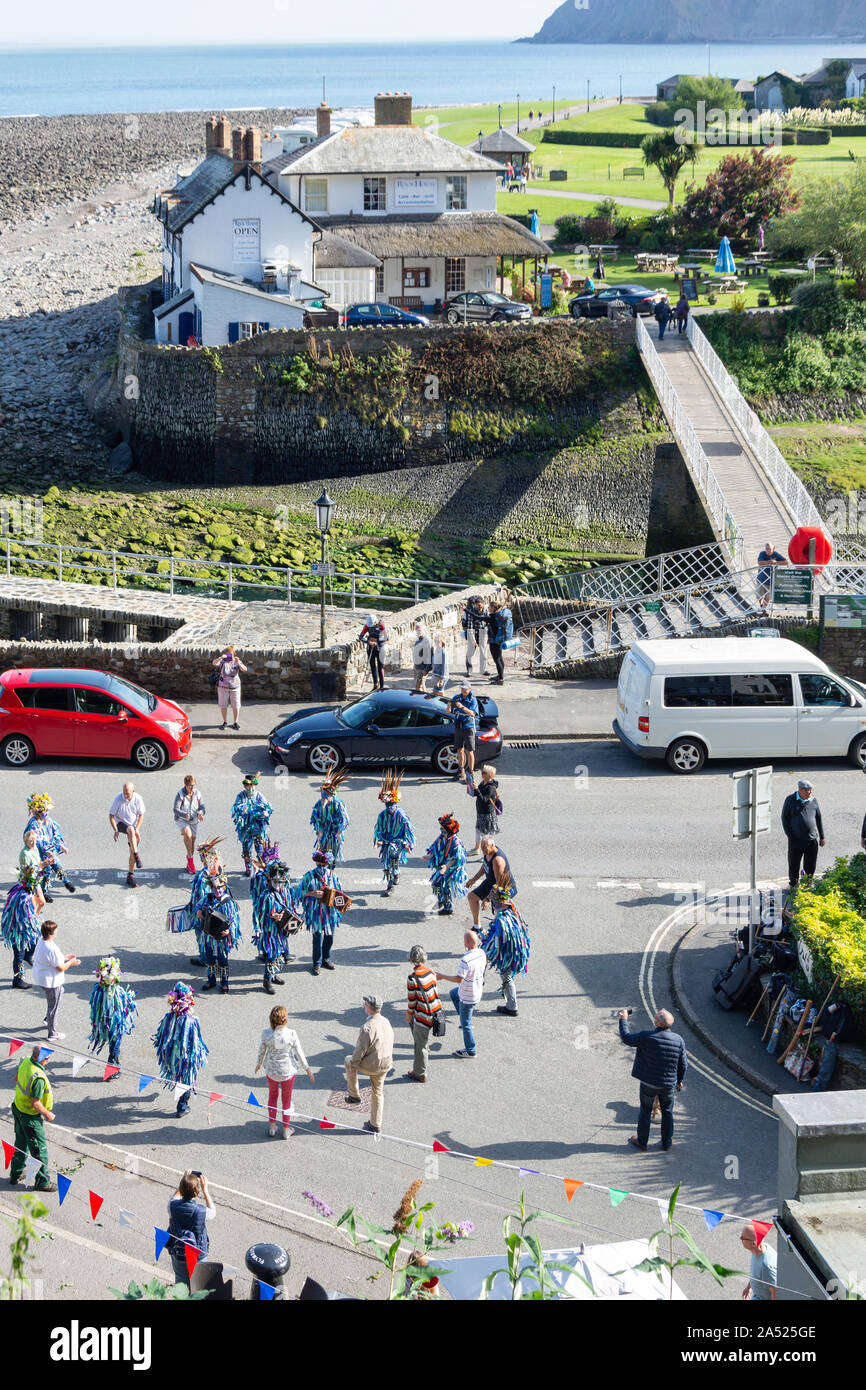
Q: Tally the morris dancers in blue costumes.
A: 14